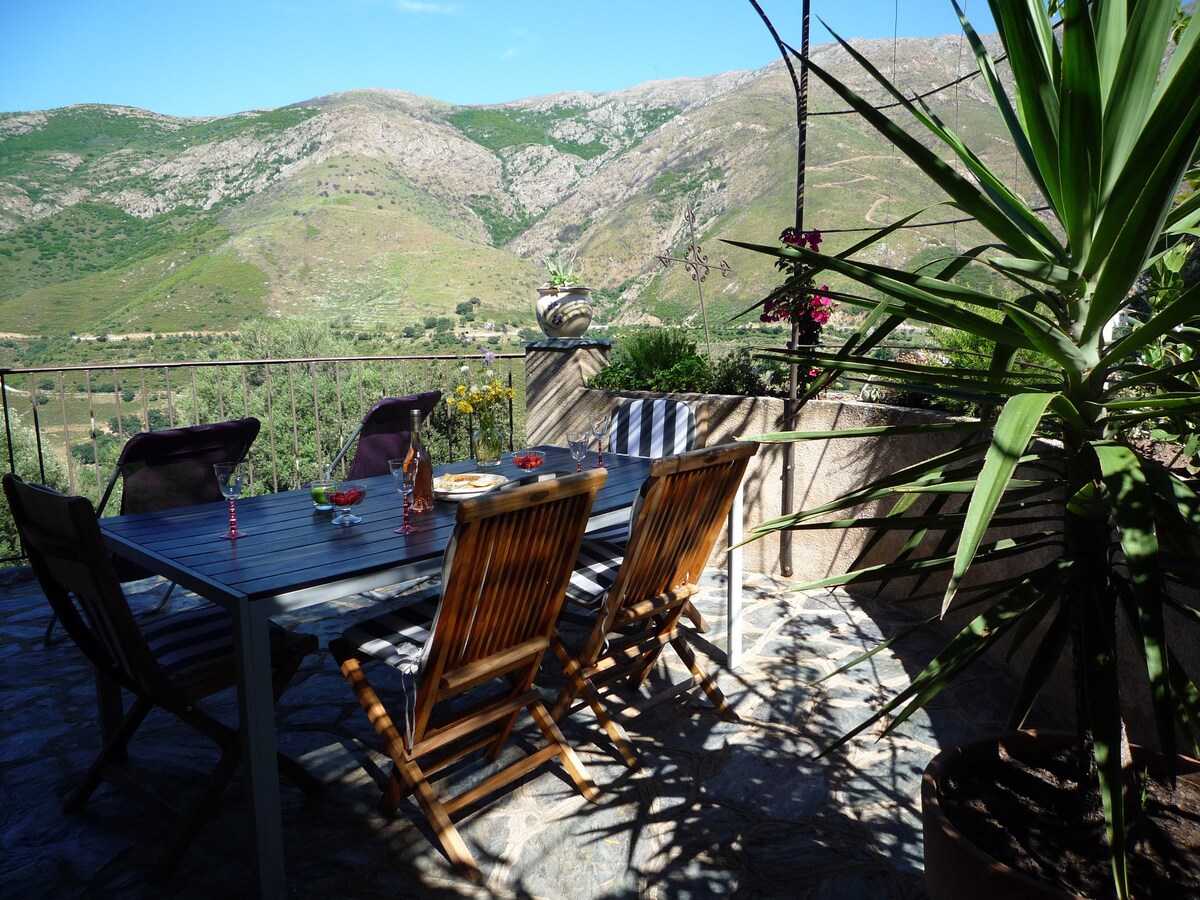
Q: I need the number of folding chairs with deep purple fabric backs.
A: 2